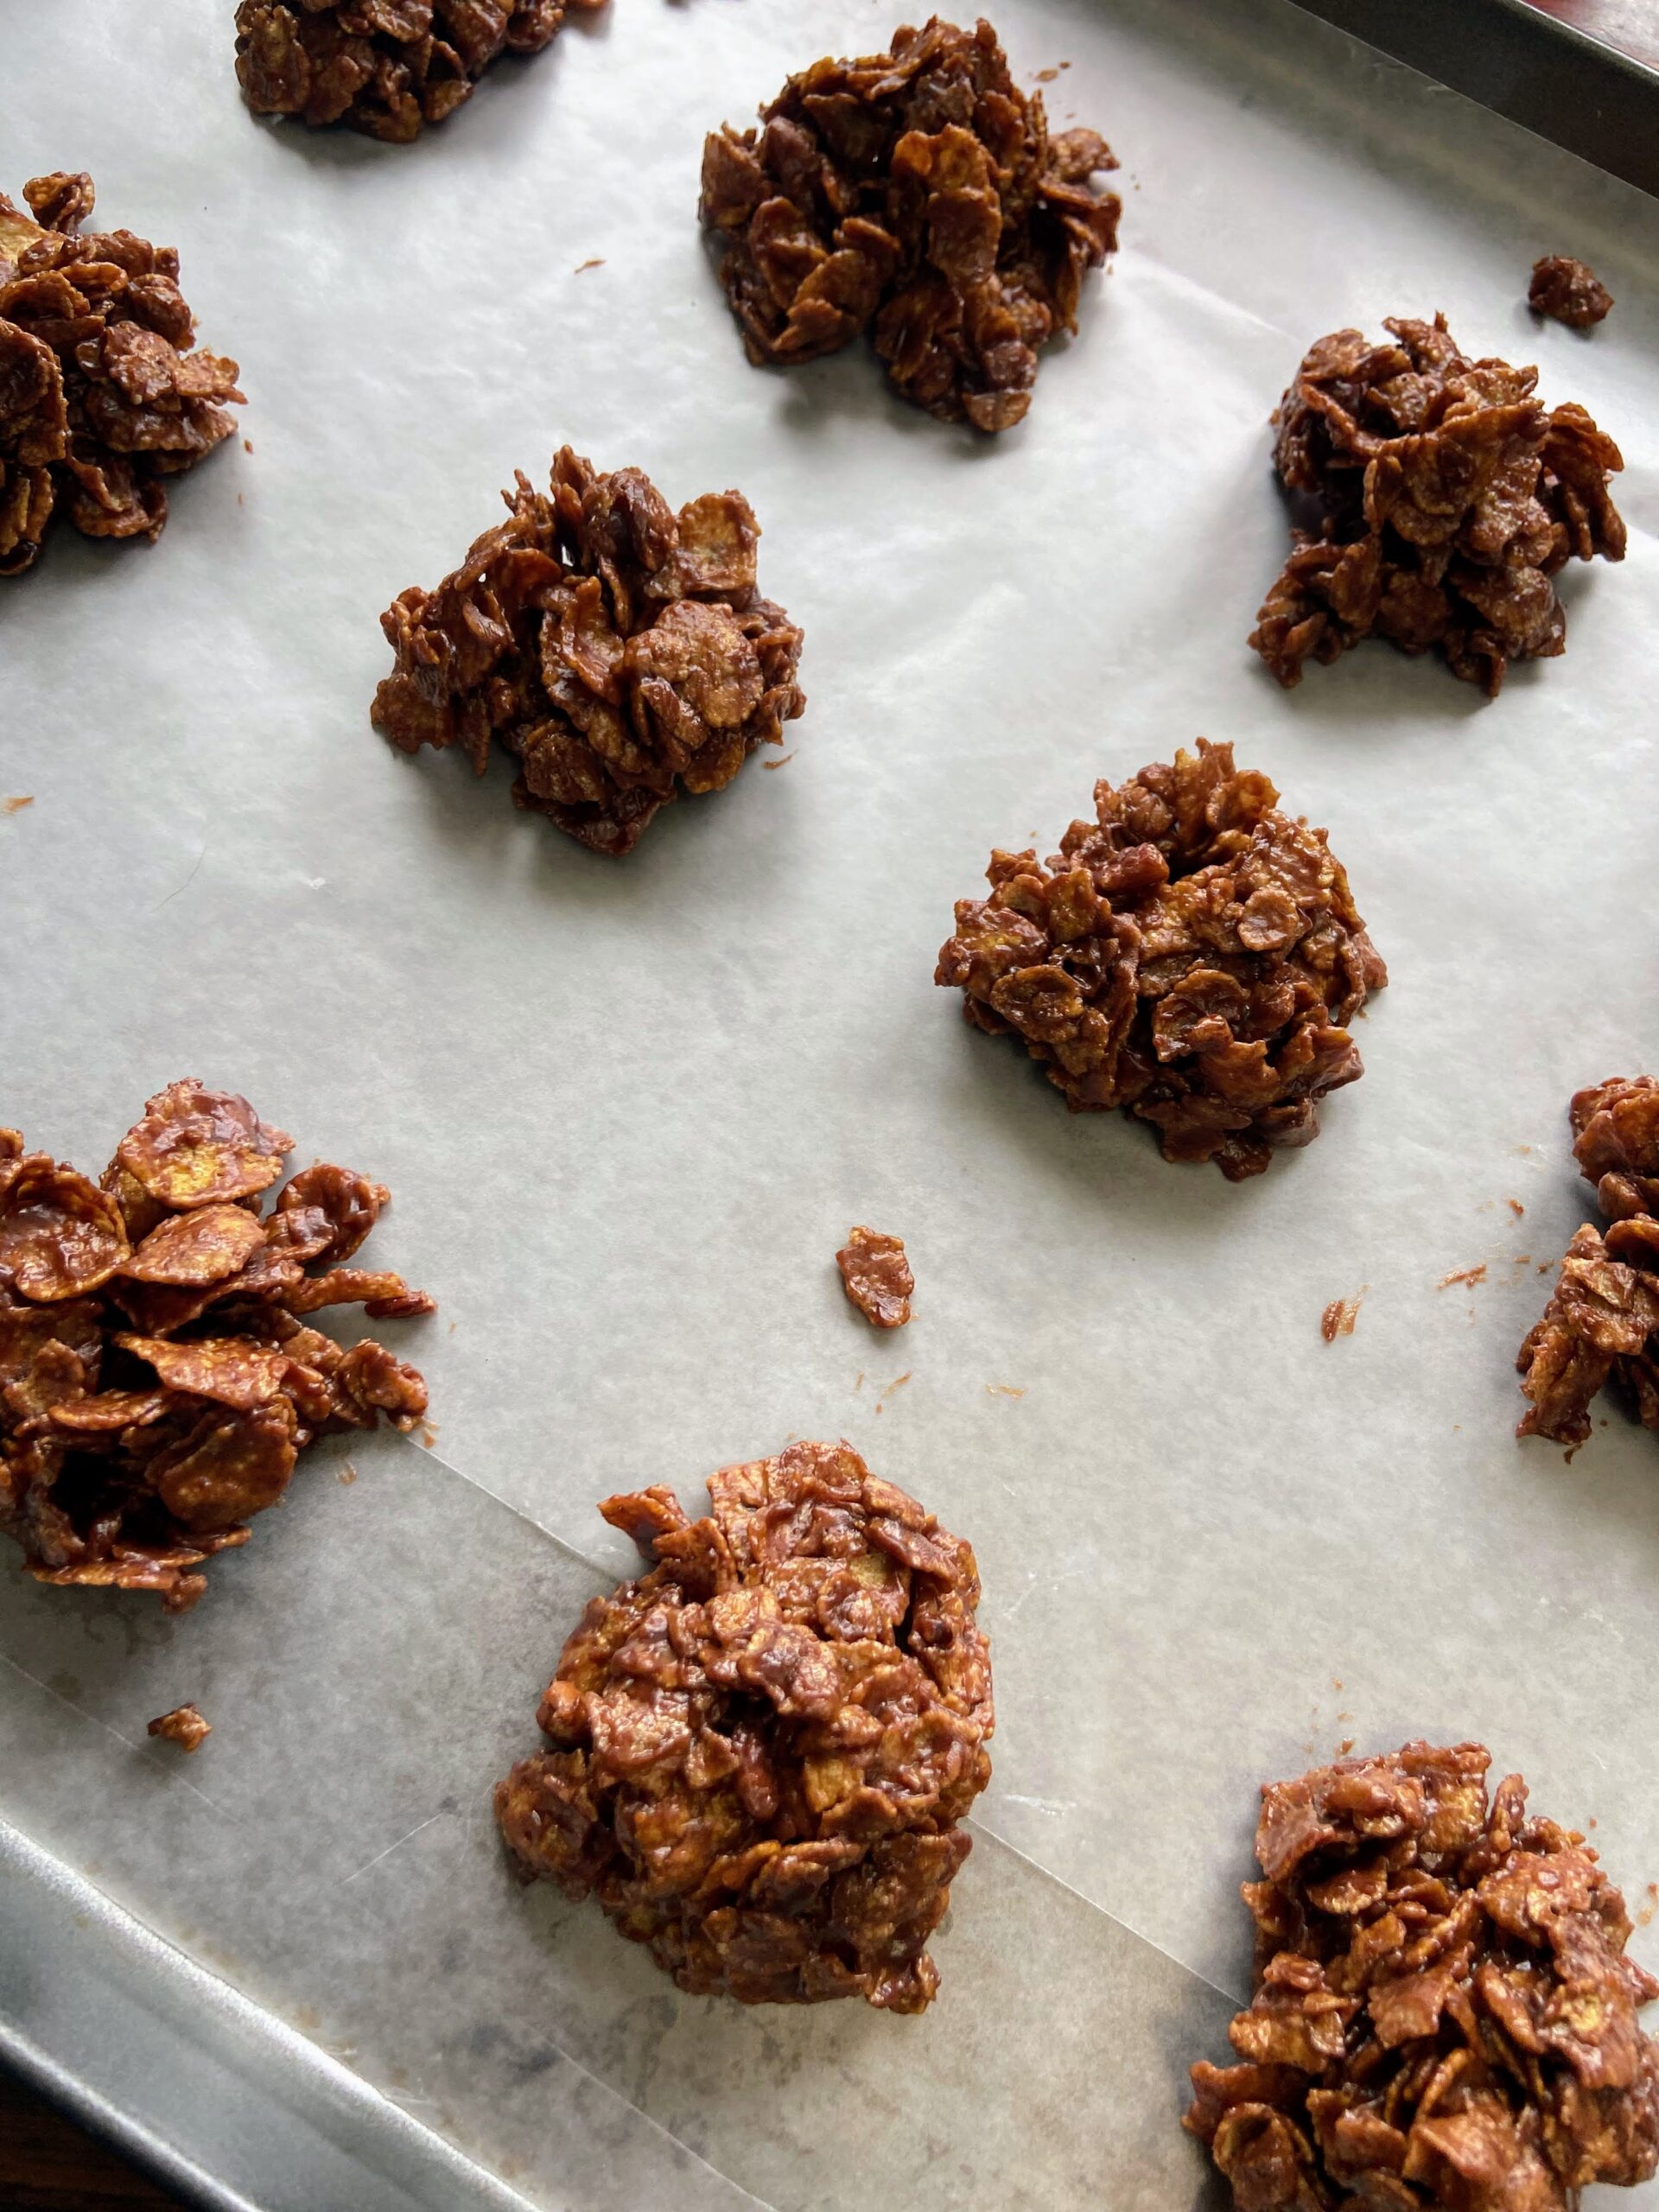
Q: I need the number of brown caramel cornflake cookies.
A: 10